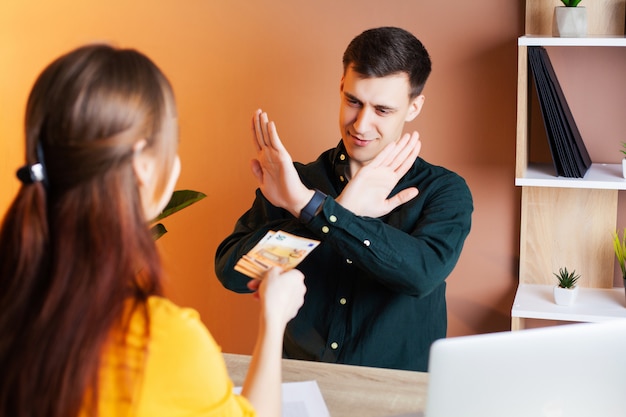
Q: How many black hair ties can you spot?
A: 1